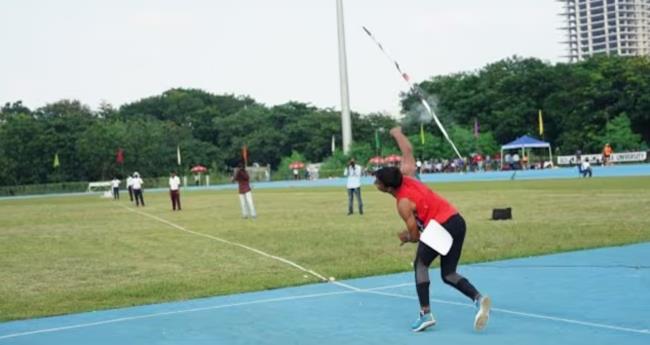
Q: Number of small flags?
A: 9